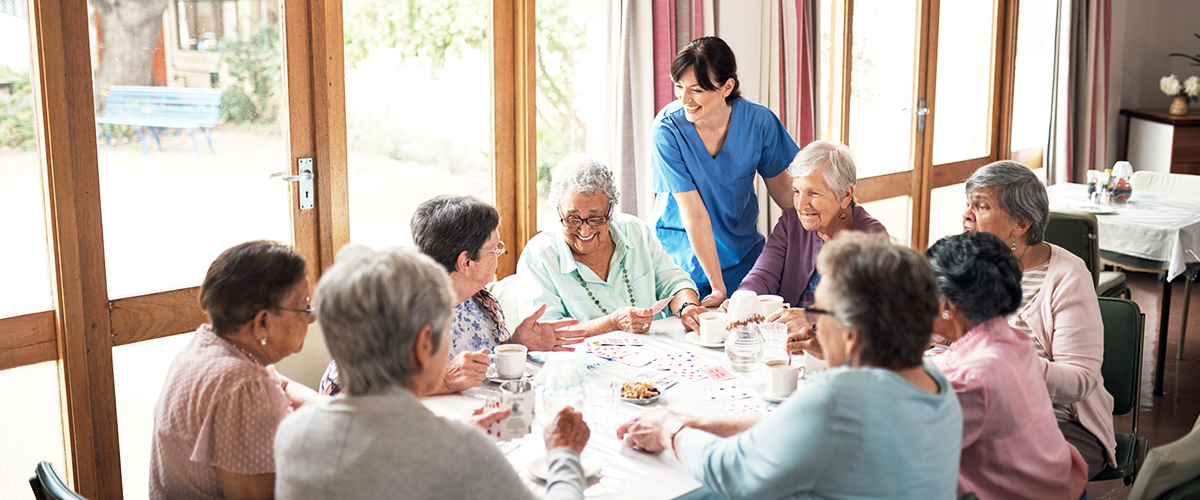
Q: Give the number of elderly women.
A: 8